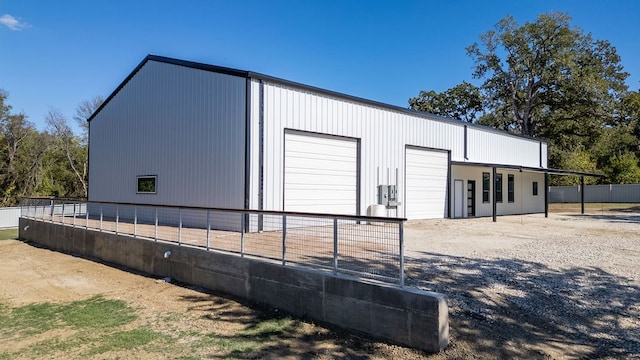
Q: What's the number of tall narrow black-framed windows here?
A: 3